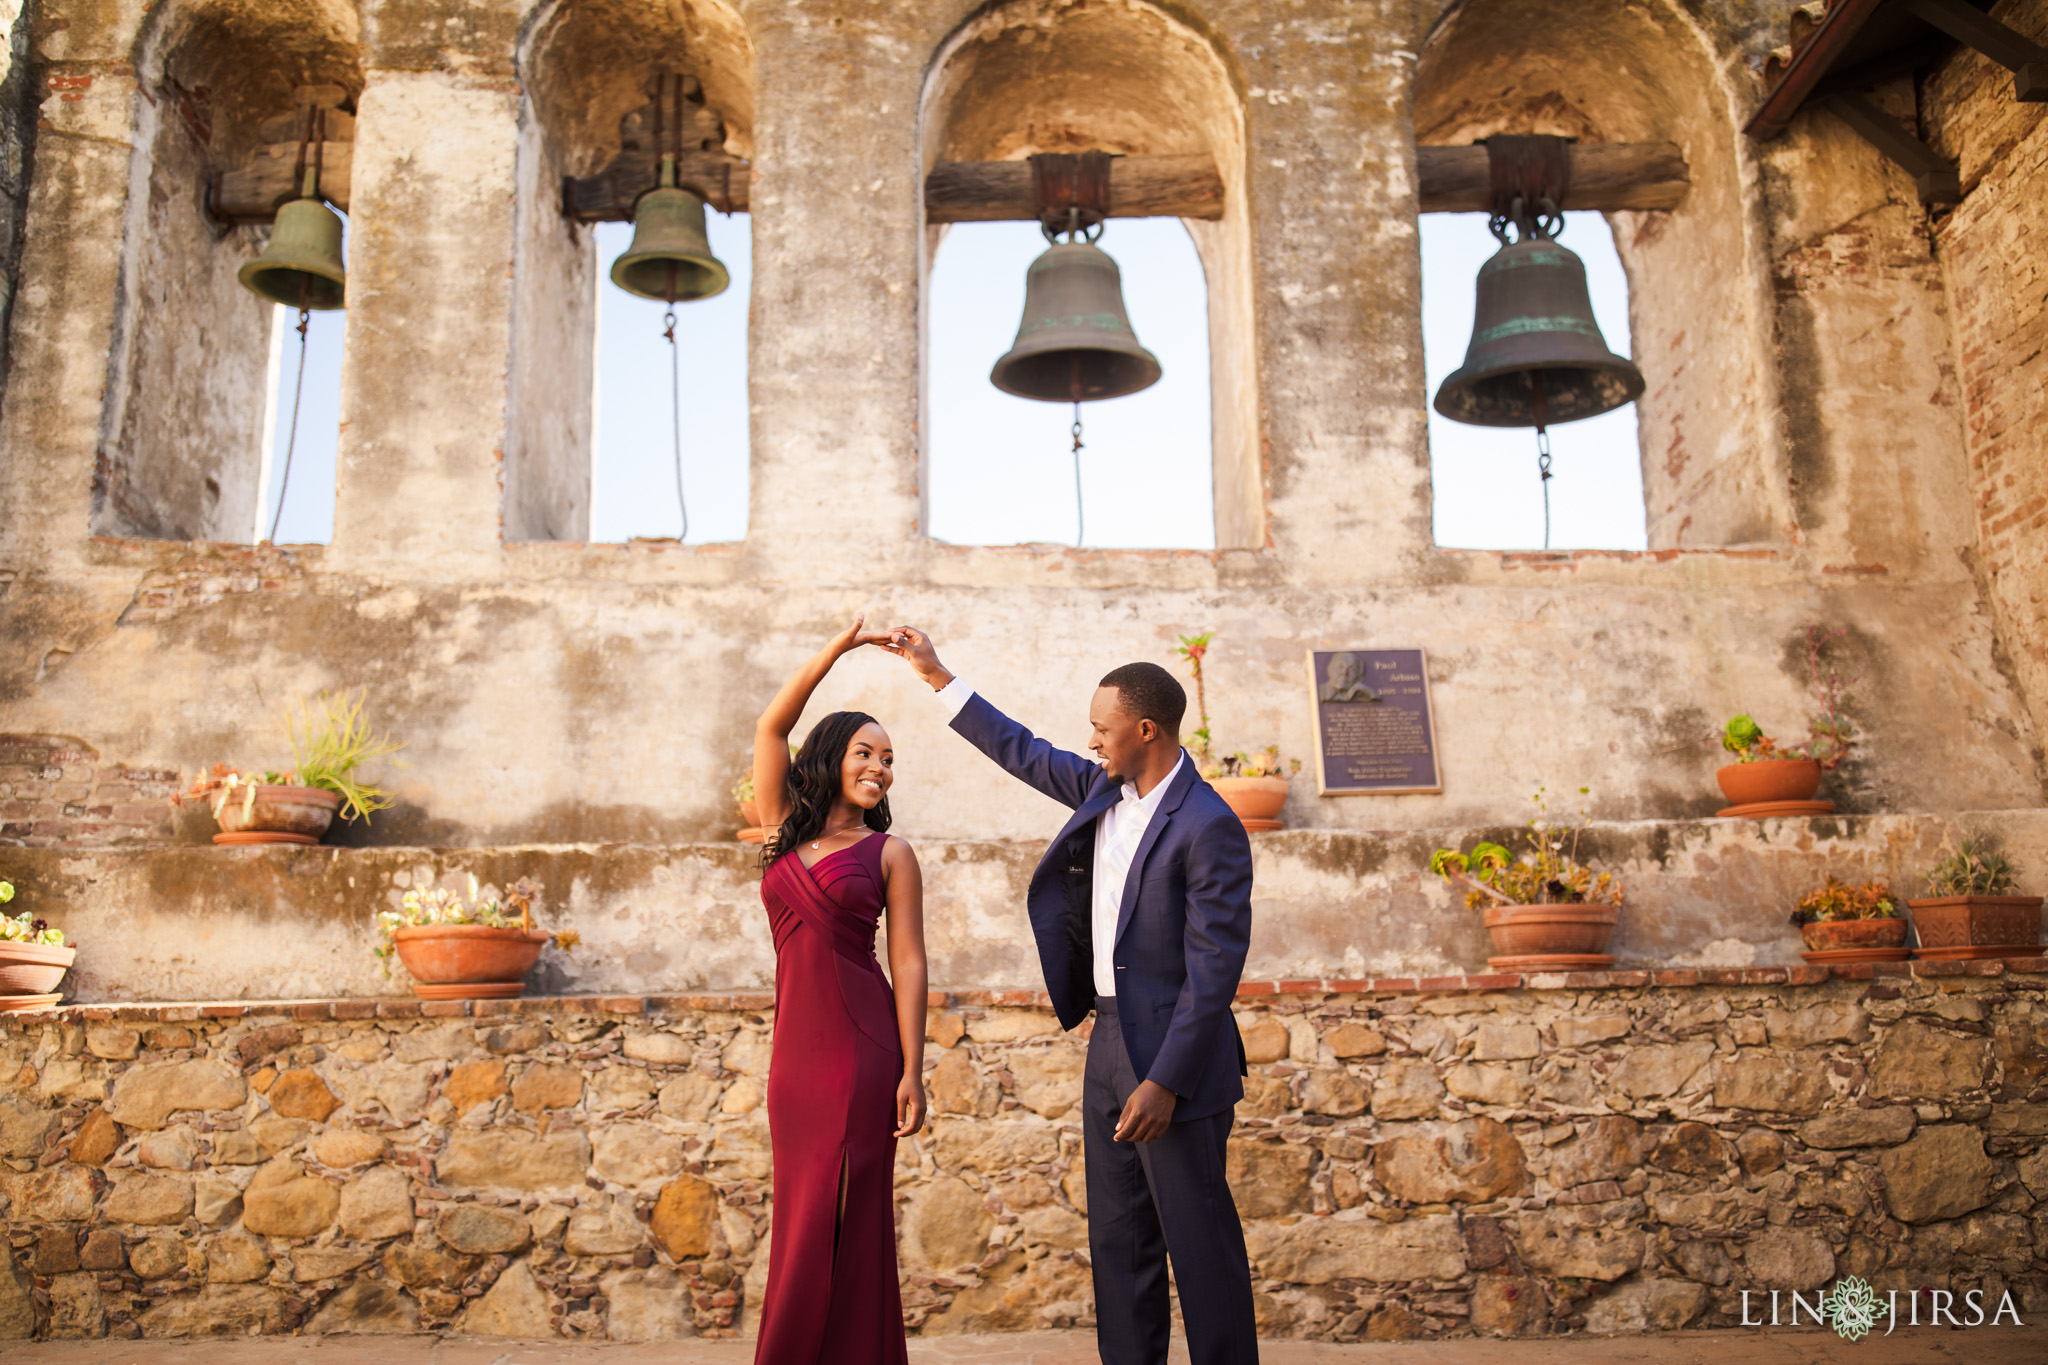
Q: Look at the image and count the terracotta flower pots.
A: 9